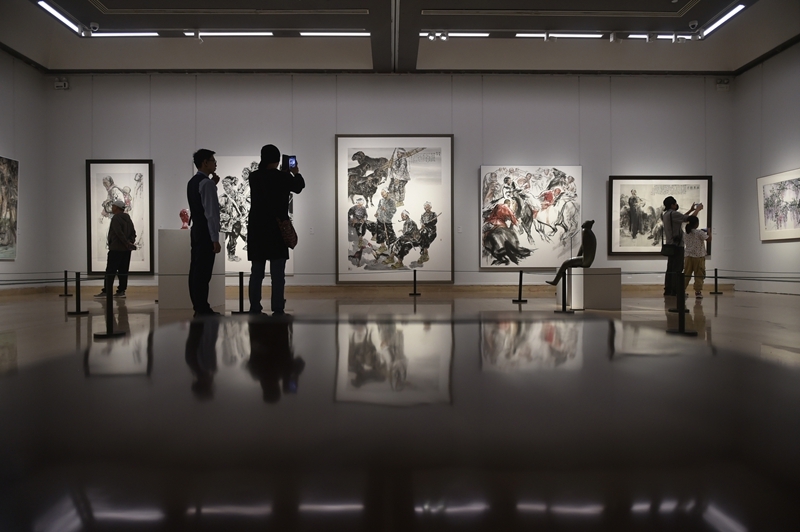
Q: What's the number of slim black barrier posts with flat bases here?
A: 10